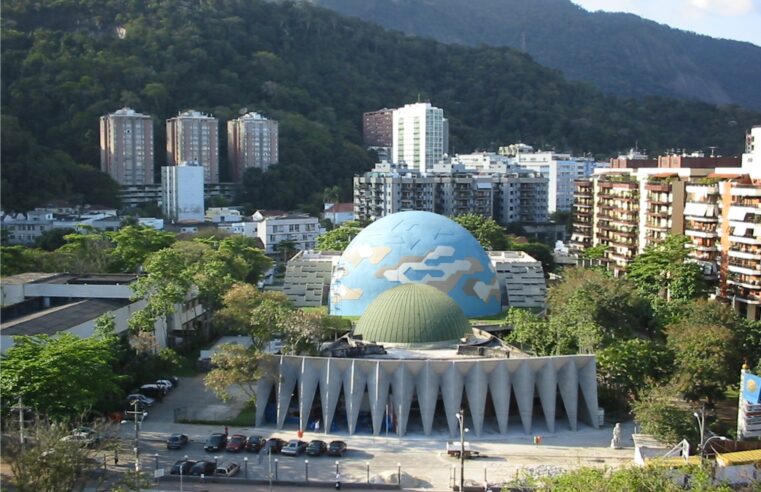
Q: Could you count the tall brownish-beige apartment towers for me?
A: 3